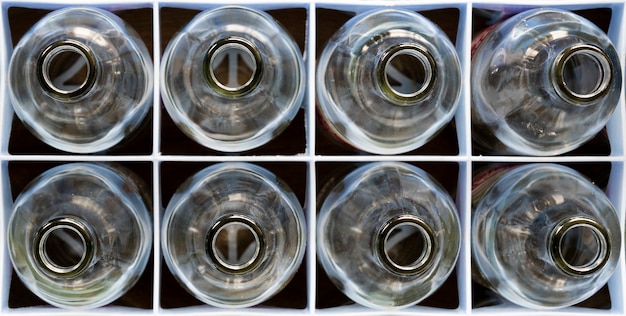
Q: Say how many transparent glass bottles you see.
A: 8